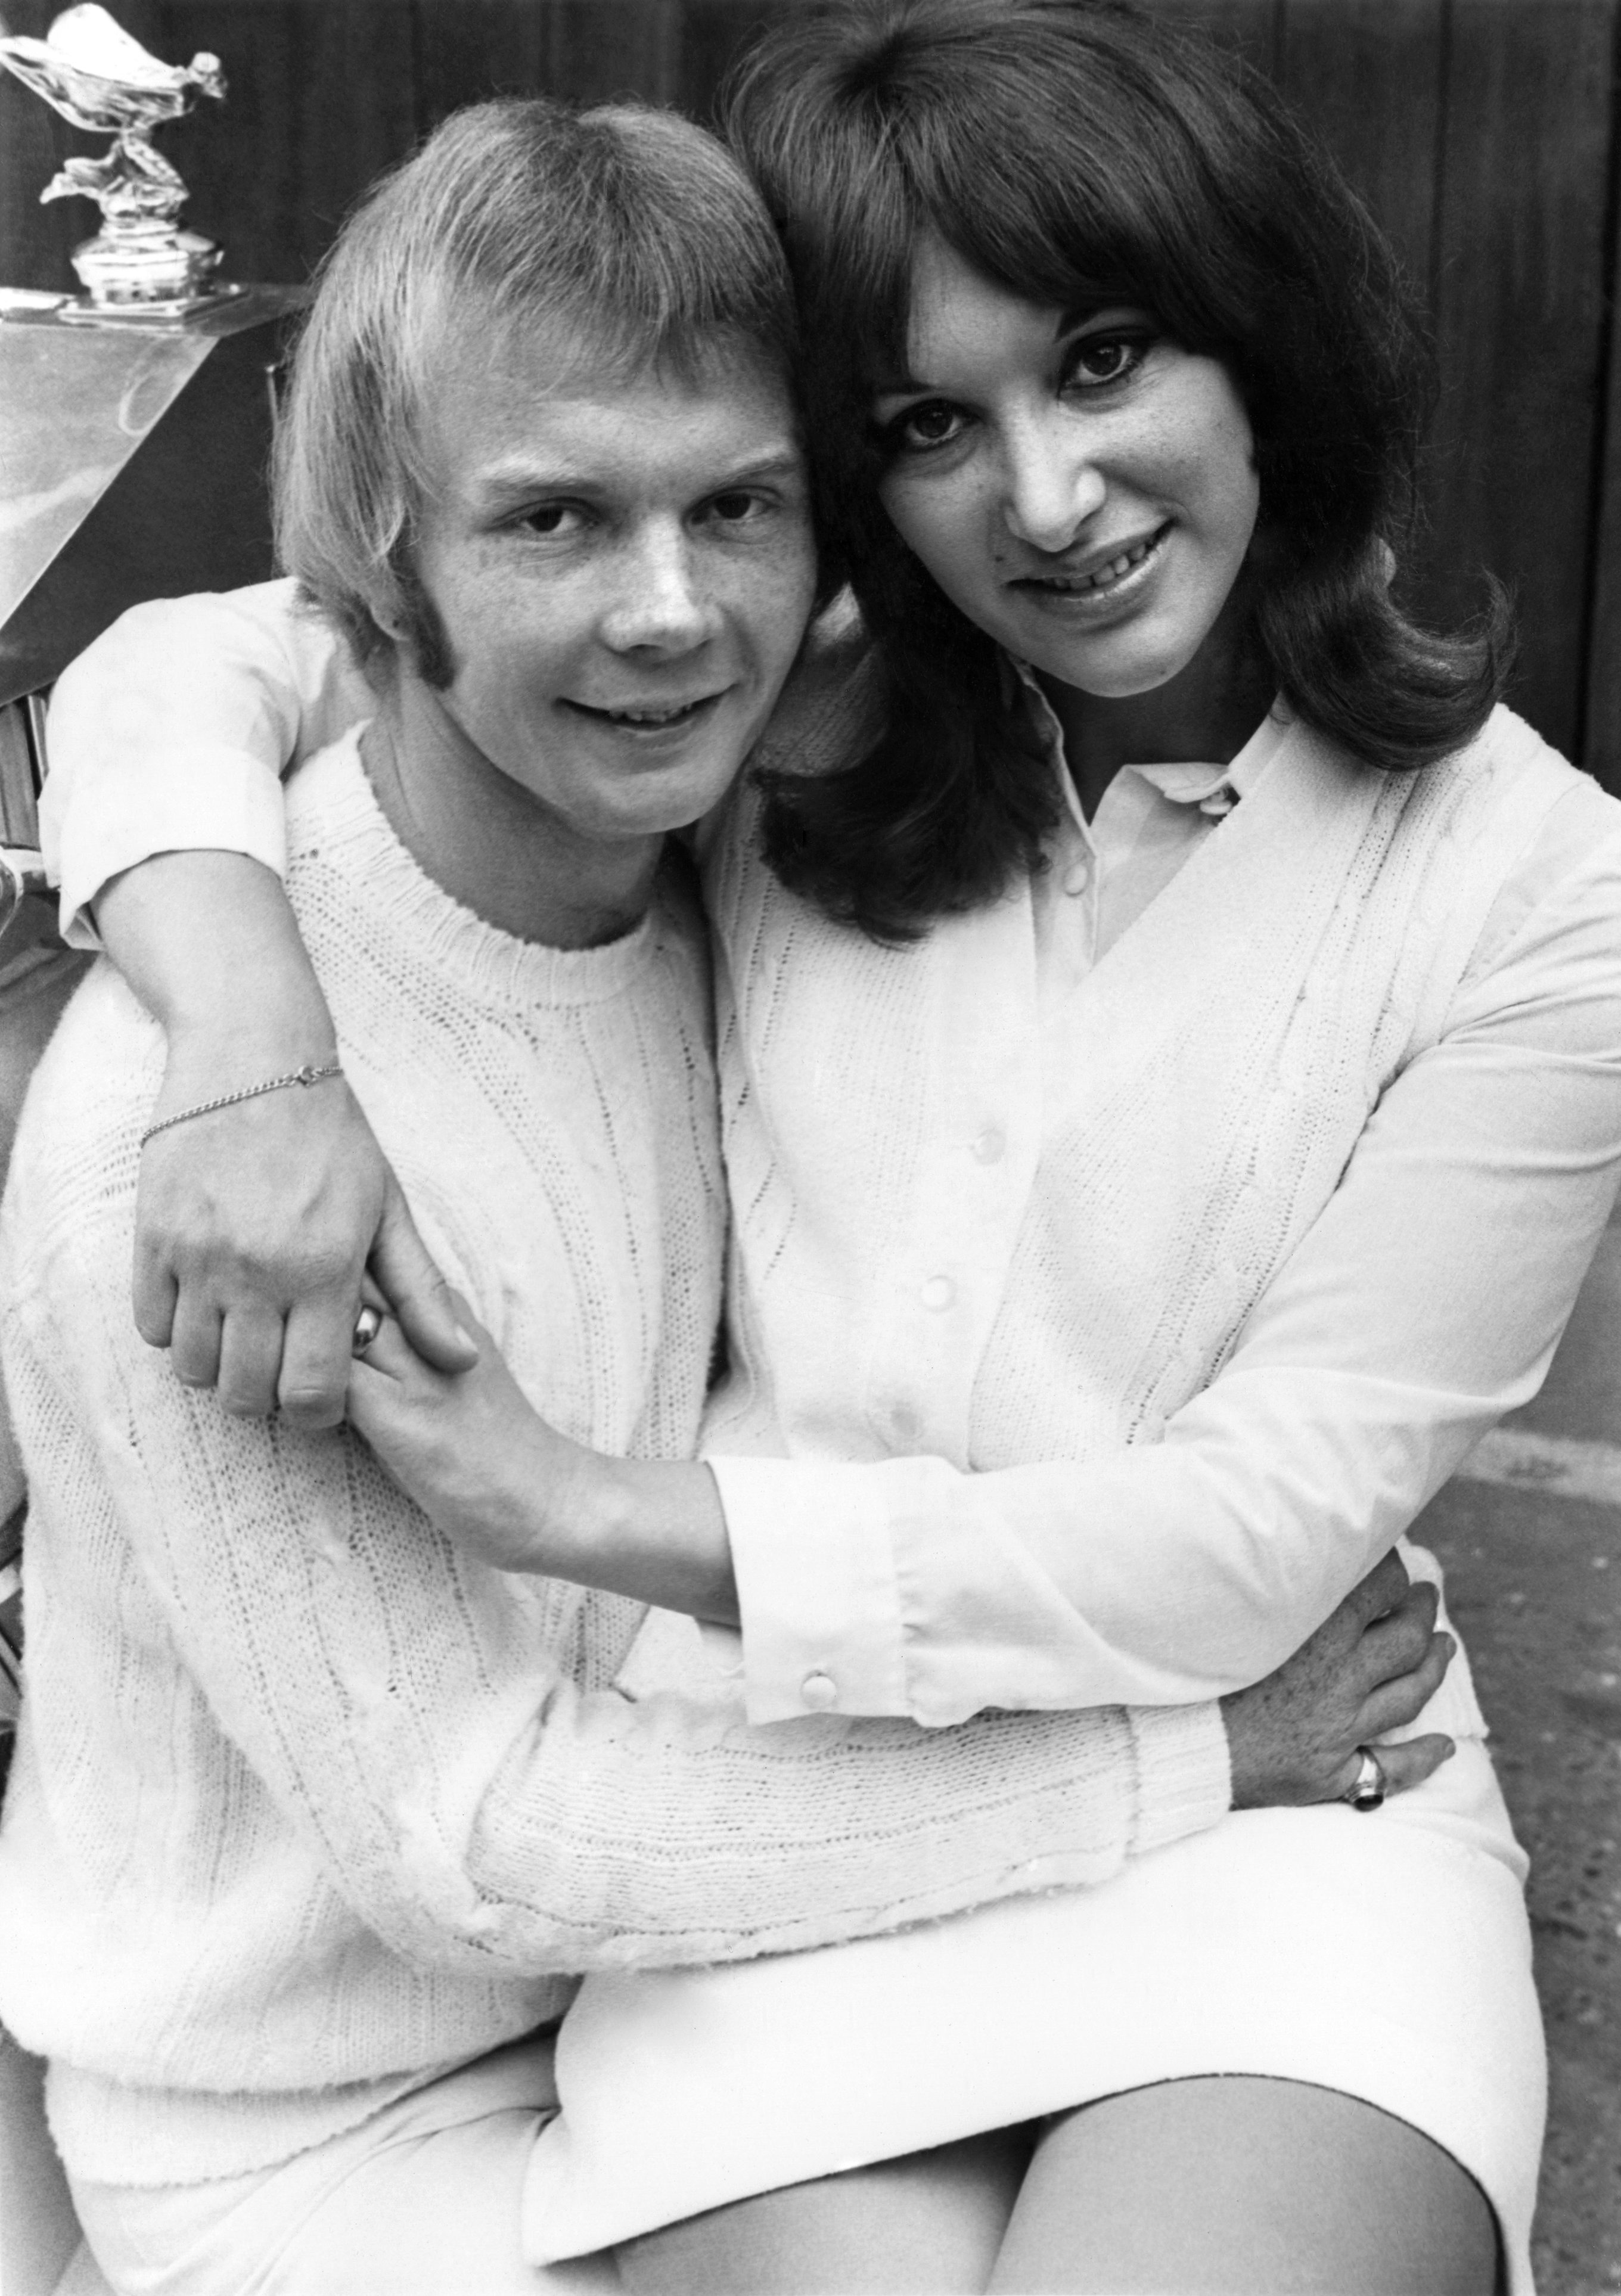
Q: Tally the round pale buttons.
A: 6